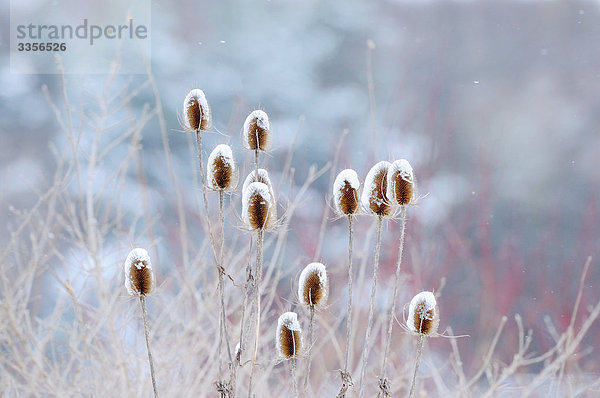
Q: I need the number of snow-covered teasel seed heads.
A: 12